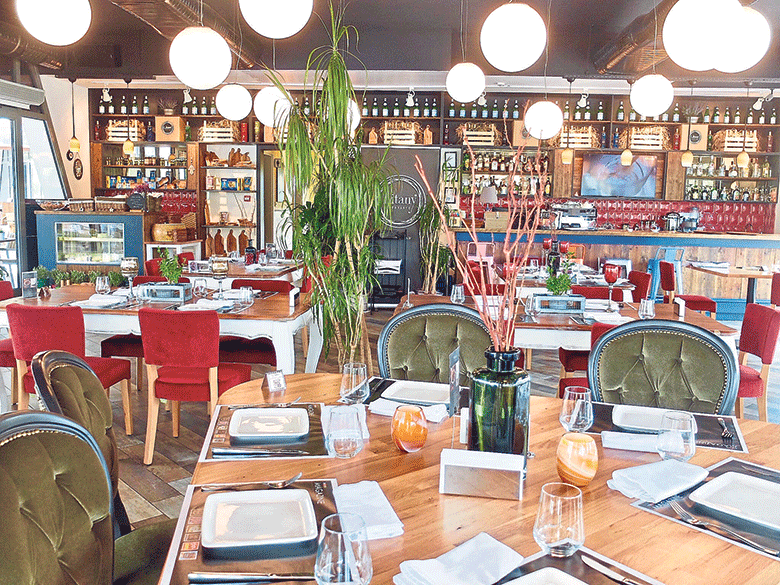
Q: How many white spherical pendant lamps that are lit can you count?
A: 12